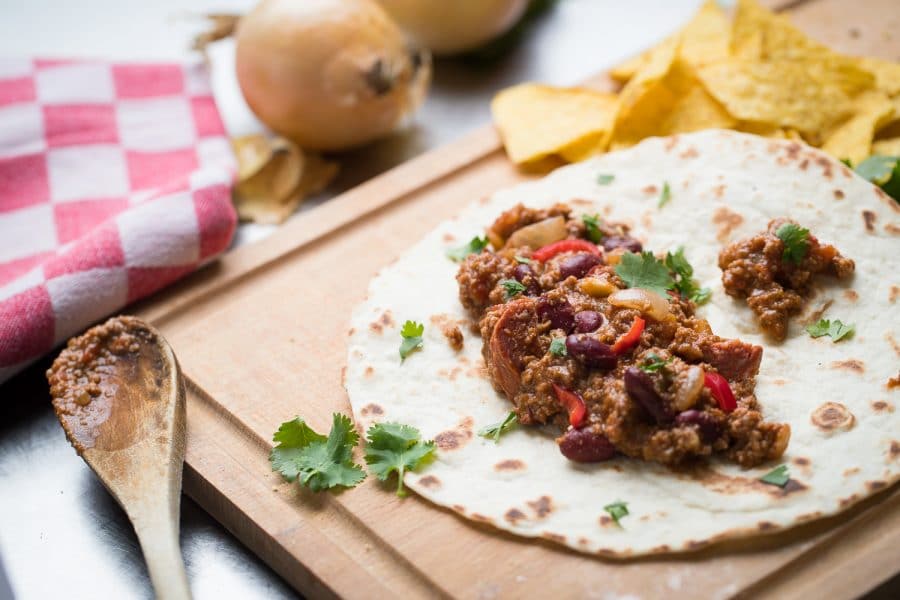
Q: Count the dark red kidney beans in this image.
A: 9